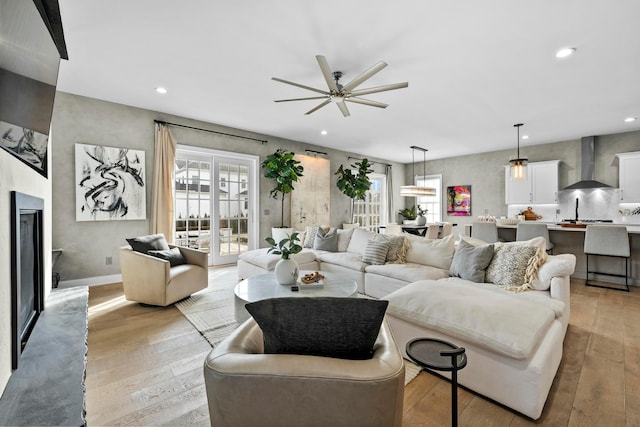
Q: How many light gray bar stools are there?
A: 3